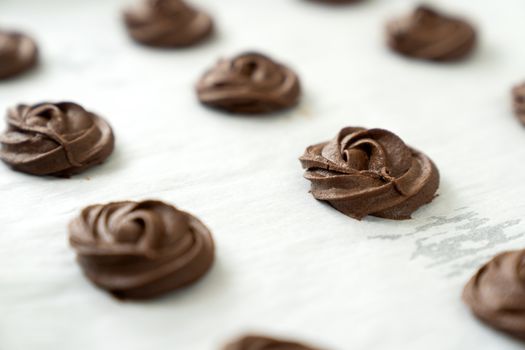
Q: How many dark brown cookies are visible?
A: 11